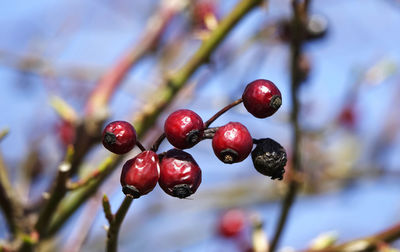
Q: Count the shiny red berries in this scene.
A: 6